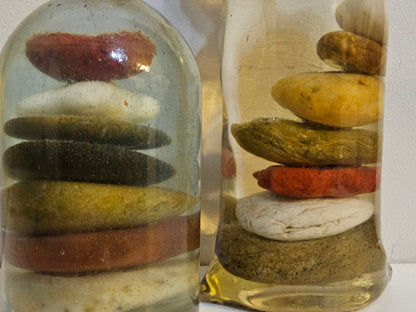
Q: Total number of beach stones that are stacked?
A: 14